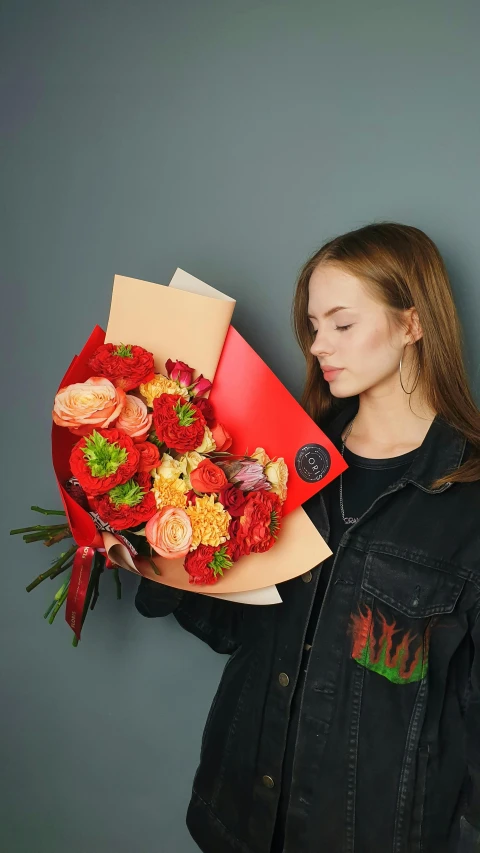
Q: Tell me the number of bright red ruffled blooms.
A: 6